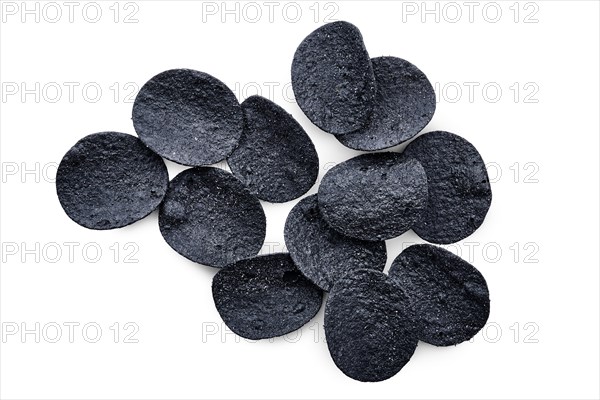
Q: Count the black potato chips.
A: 12